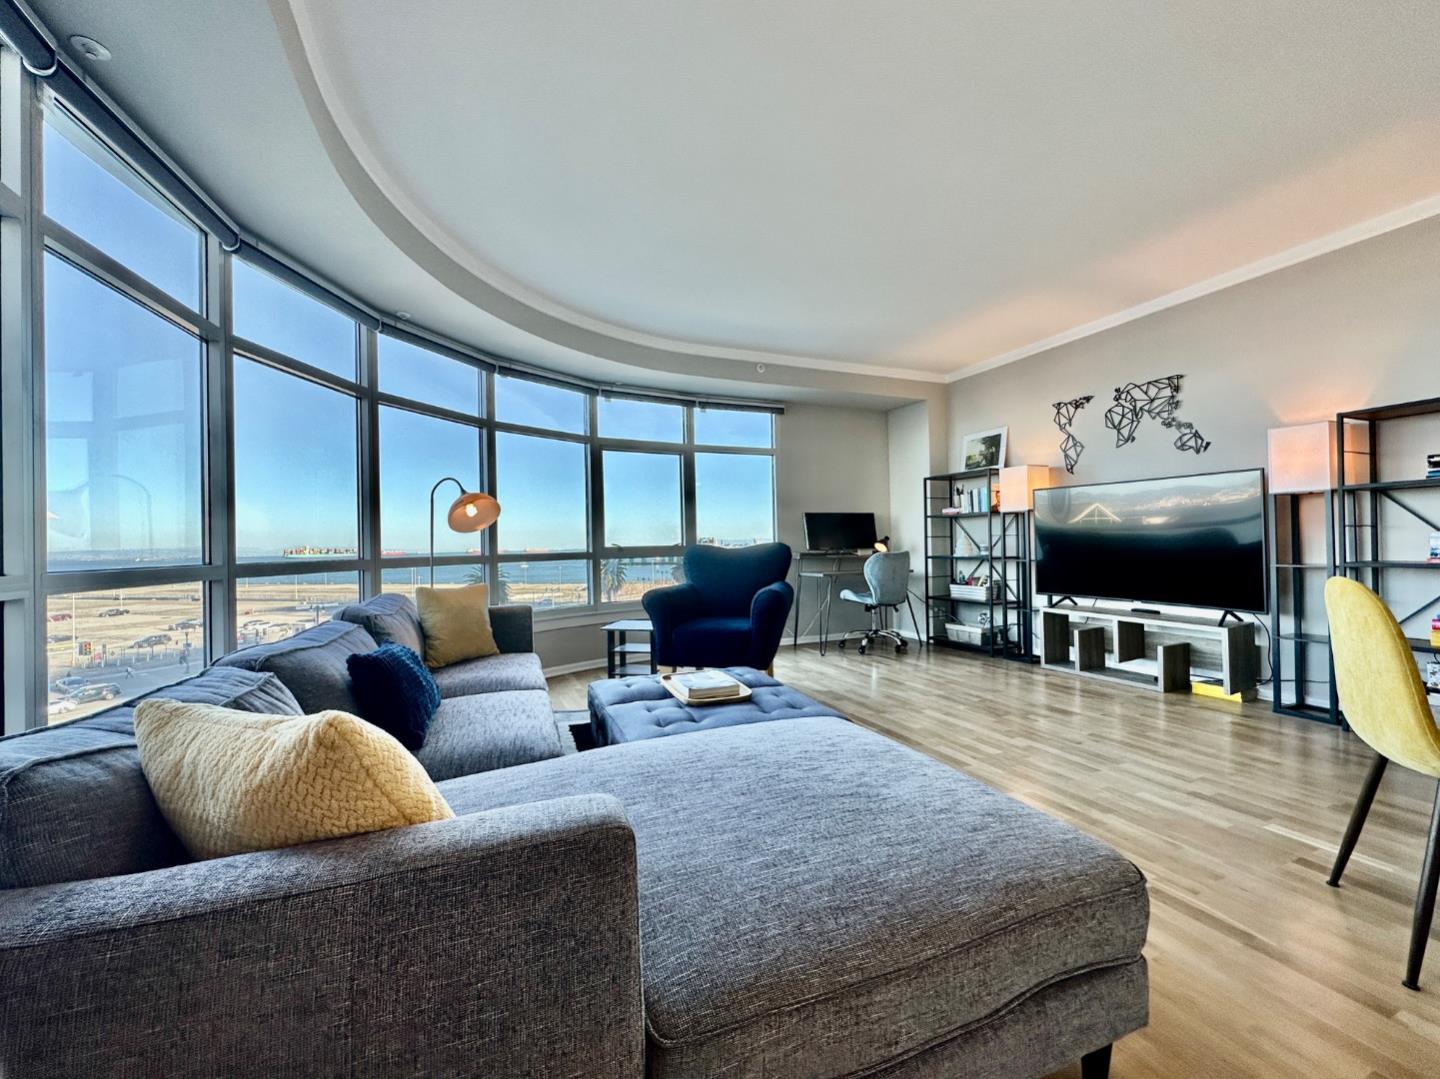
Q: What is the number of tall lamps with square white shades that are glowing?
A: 2